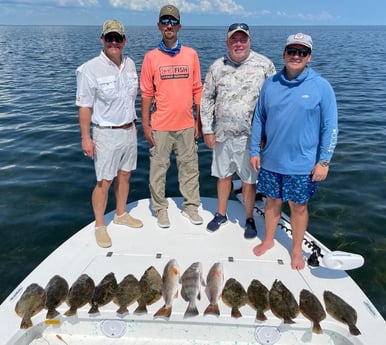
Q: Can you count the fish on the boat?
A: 14